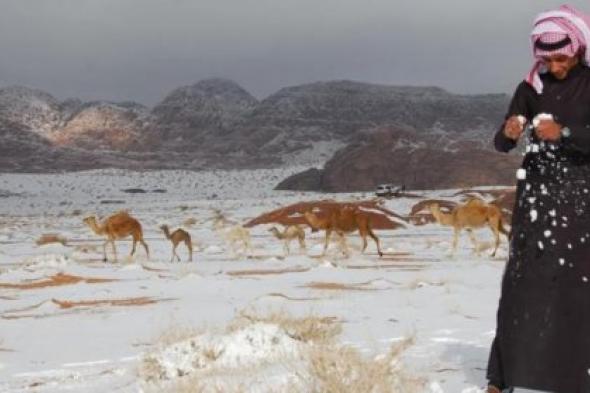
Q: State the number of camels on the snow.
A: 6